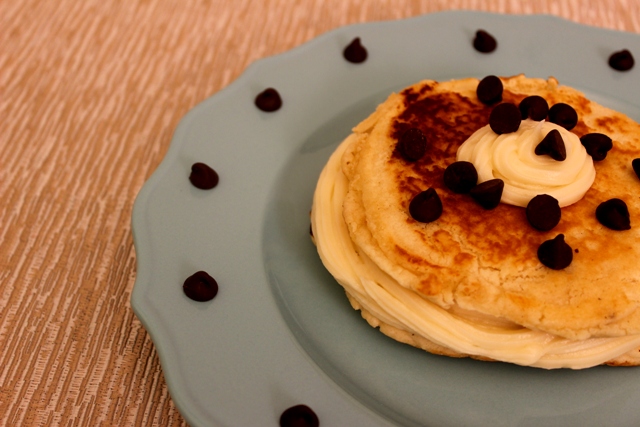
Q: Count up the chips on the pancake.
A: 14